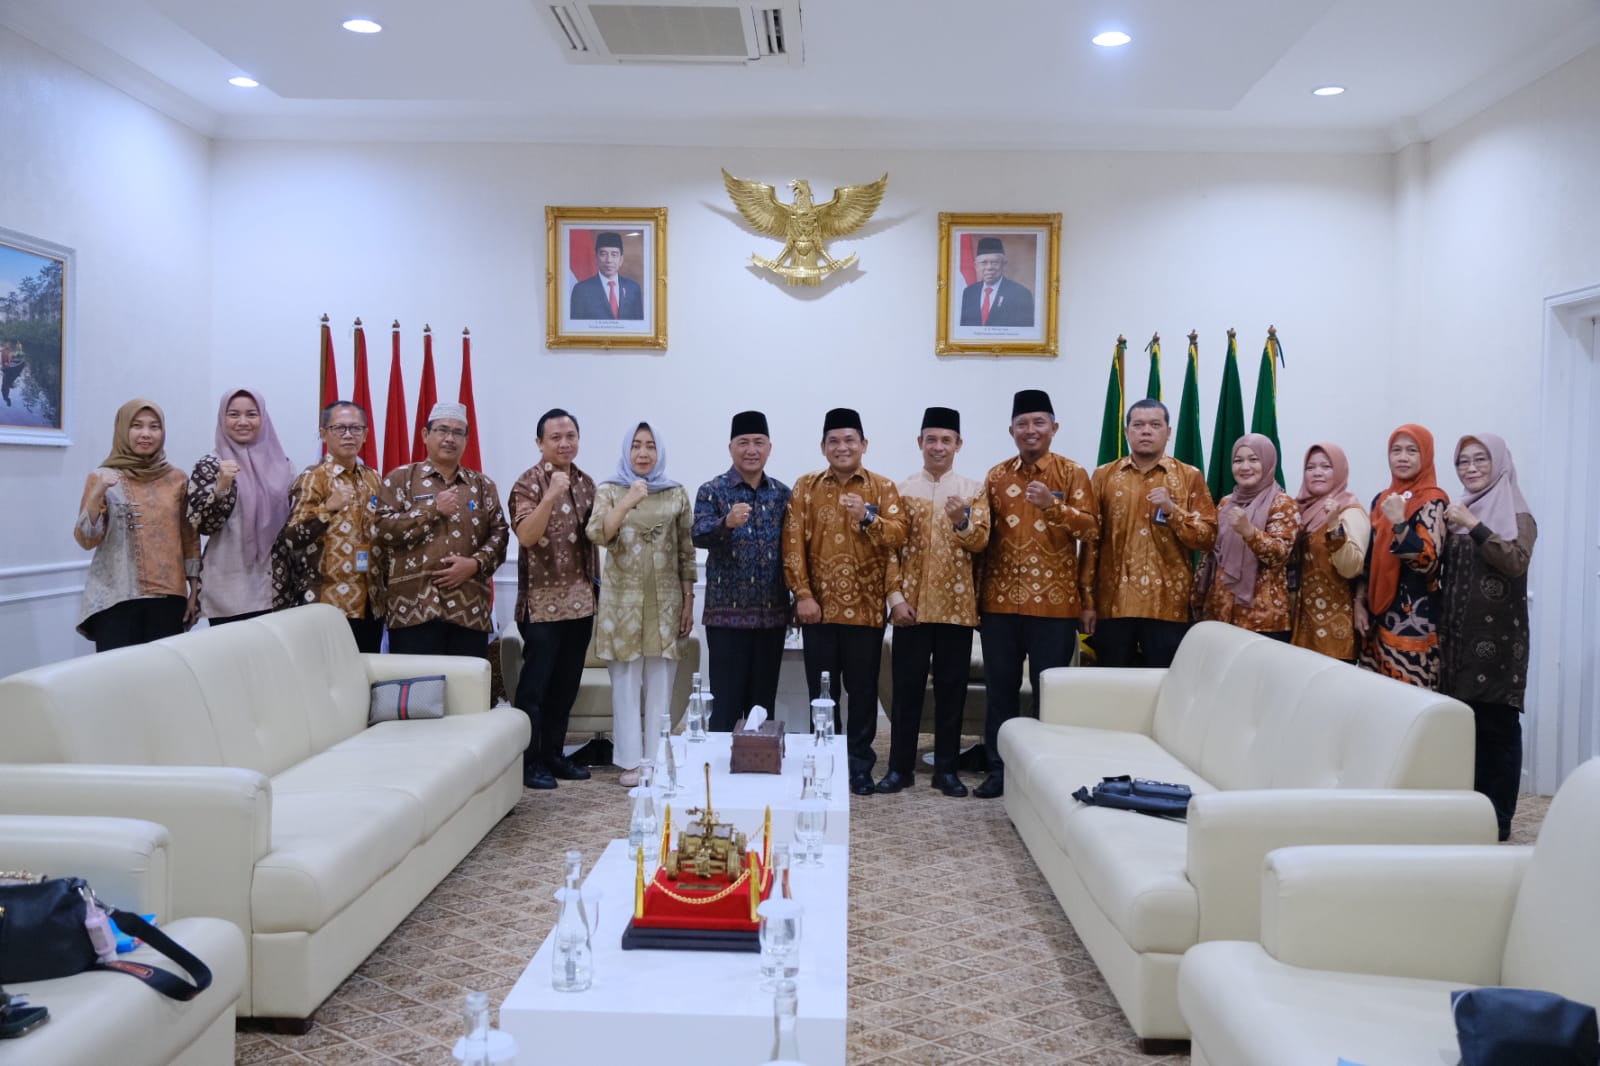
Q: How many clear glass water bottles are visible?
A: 10